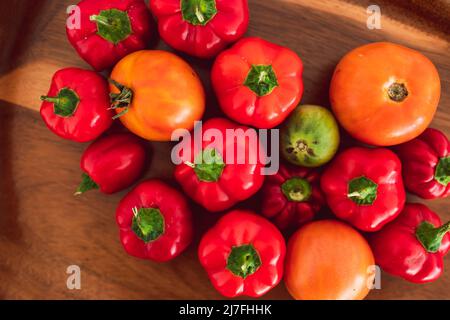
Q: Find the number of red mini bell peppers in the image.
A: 12